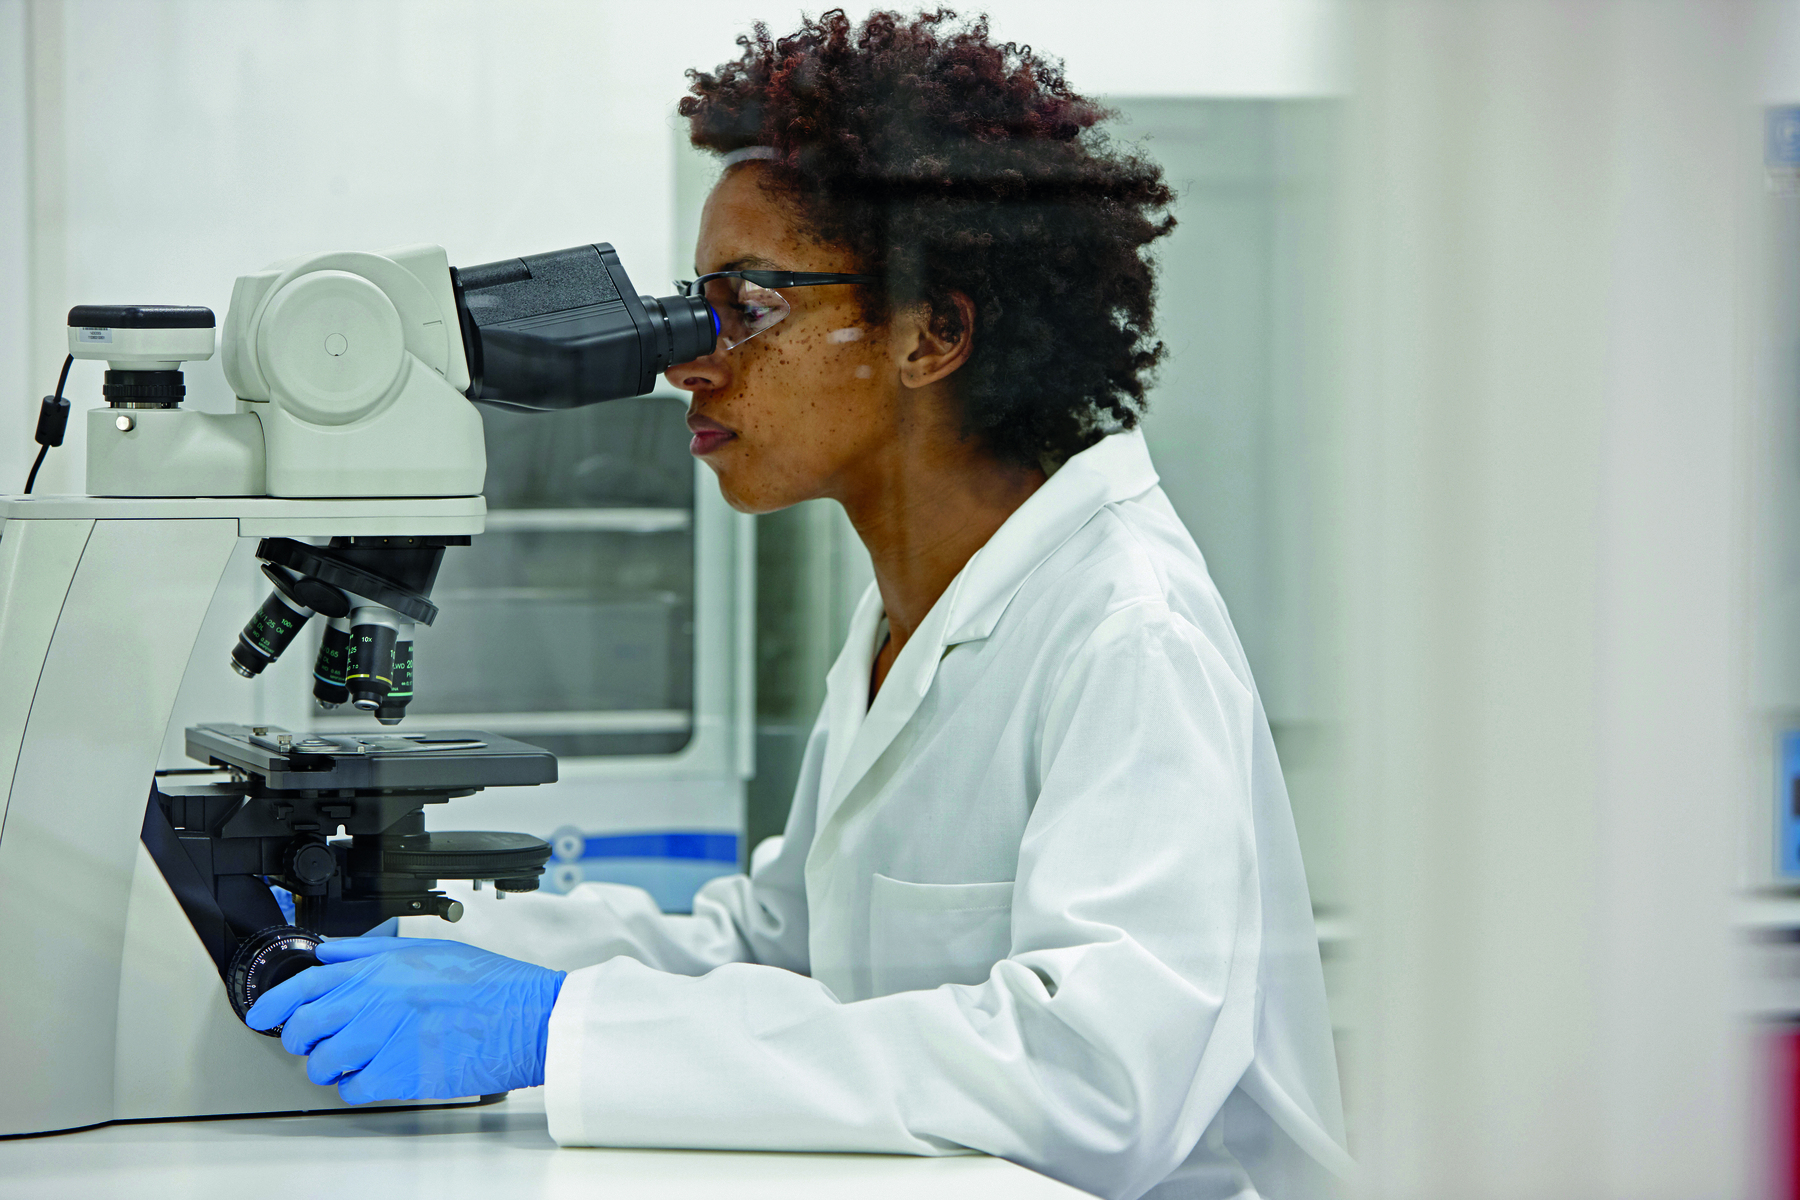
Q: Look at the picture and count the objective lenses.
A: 4